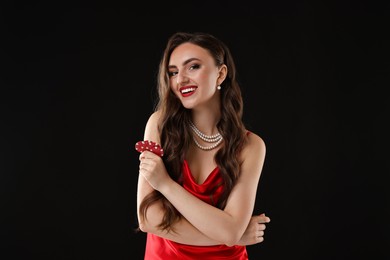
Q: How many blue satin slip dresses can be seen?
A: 0